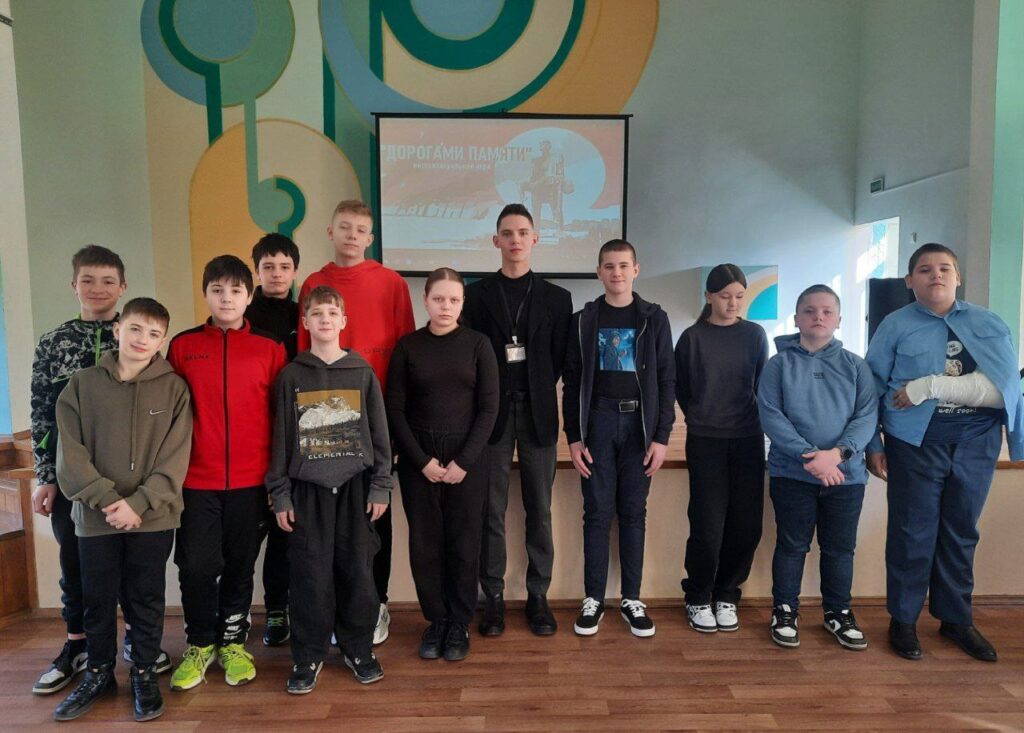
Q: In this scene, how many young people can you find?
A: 12